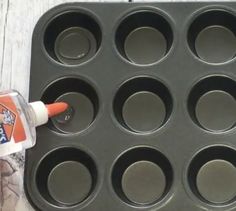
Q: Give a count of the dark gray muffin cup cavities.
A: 9